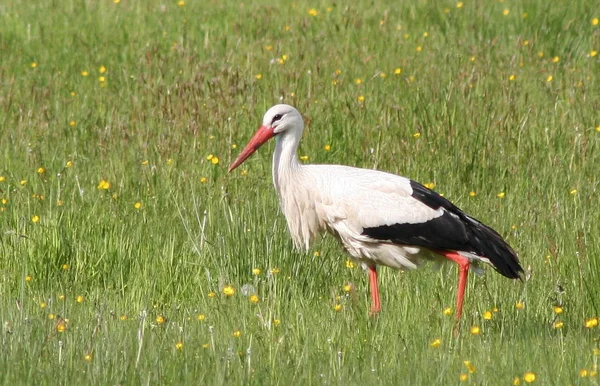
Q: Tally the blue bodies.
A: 0